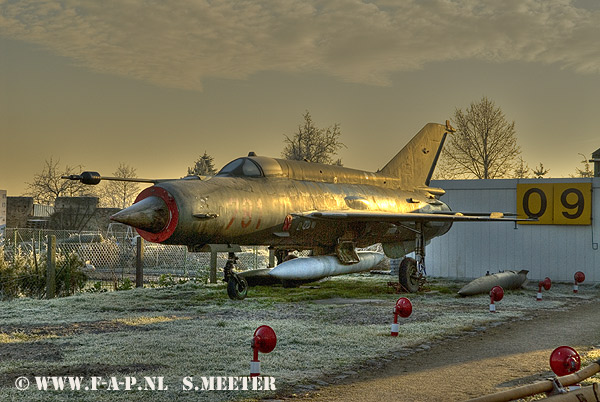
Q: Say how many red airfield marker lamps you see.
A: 6